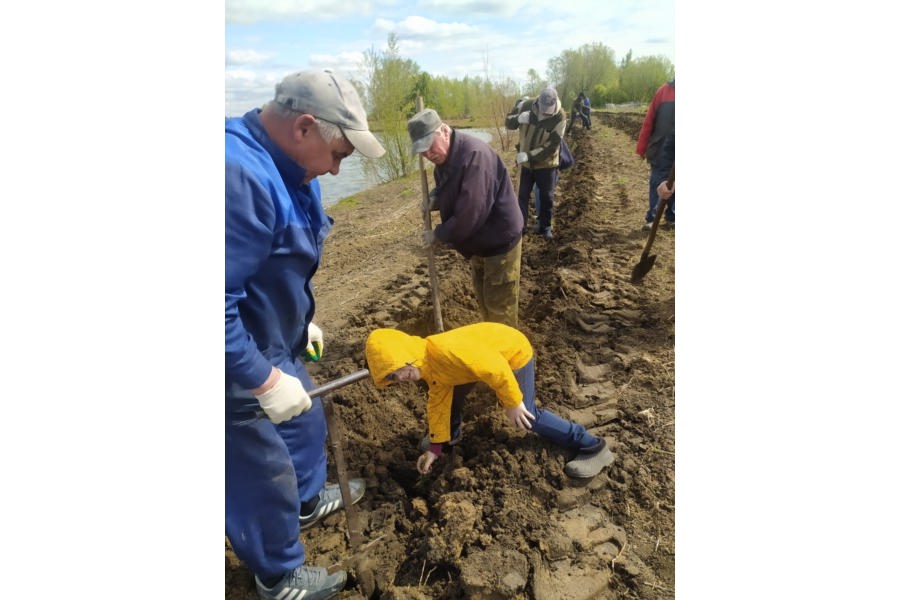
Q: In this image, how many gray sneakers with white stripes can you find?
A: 2